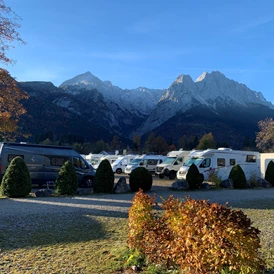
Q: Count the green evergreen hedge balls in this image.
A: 7